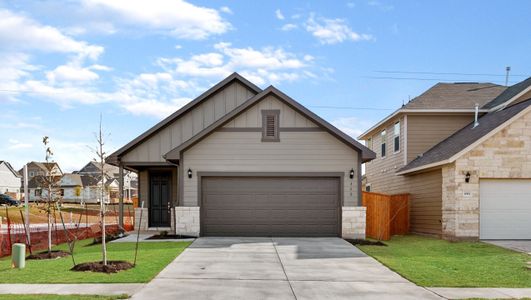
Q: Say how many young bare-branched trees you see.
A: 2